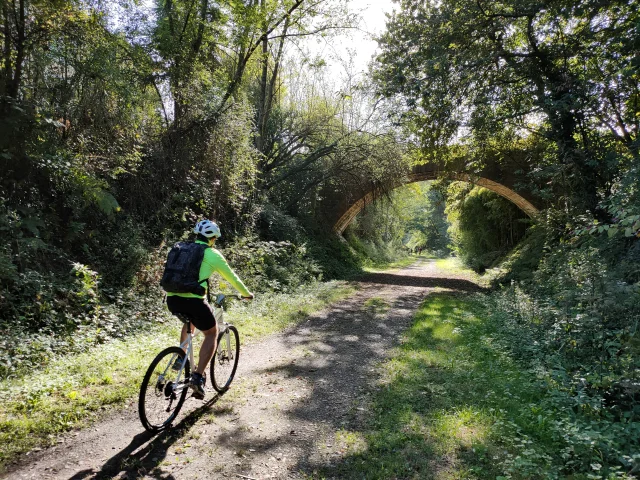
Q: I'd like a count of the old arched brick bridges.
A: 1